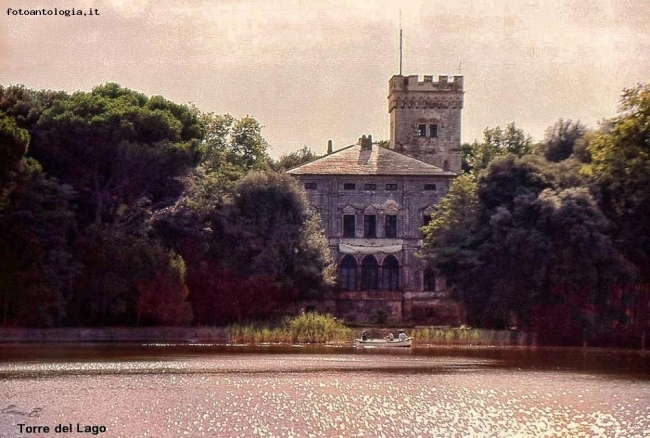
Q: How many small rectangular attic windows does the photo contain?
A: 5